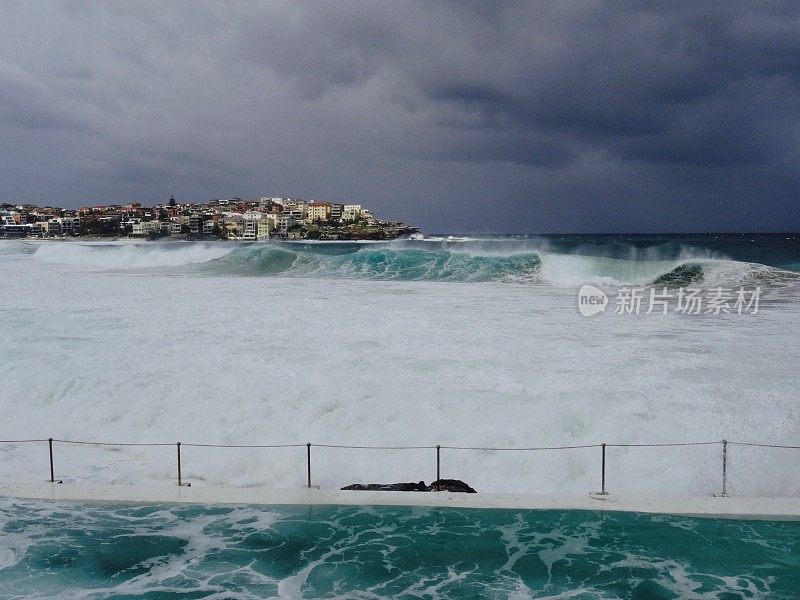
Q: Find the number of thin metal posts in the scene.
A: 6